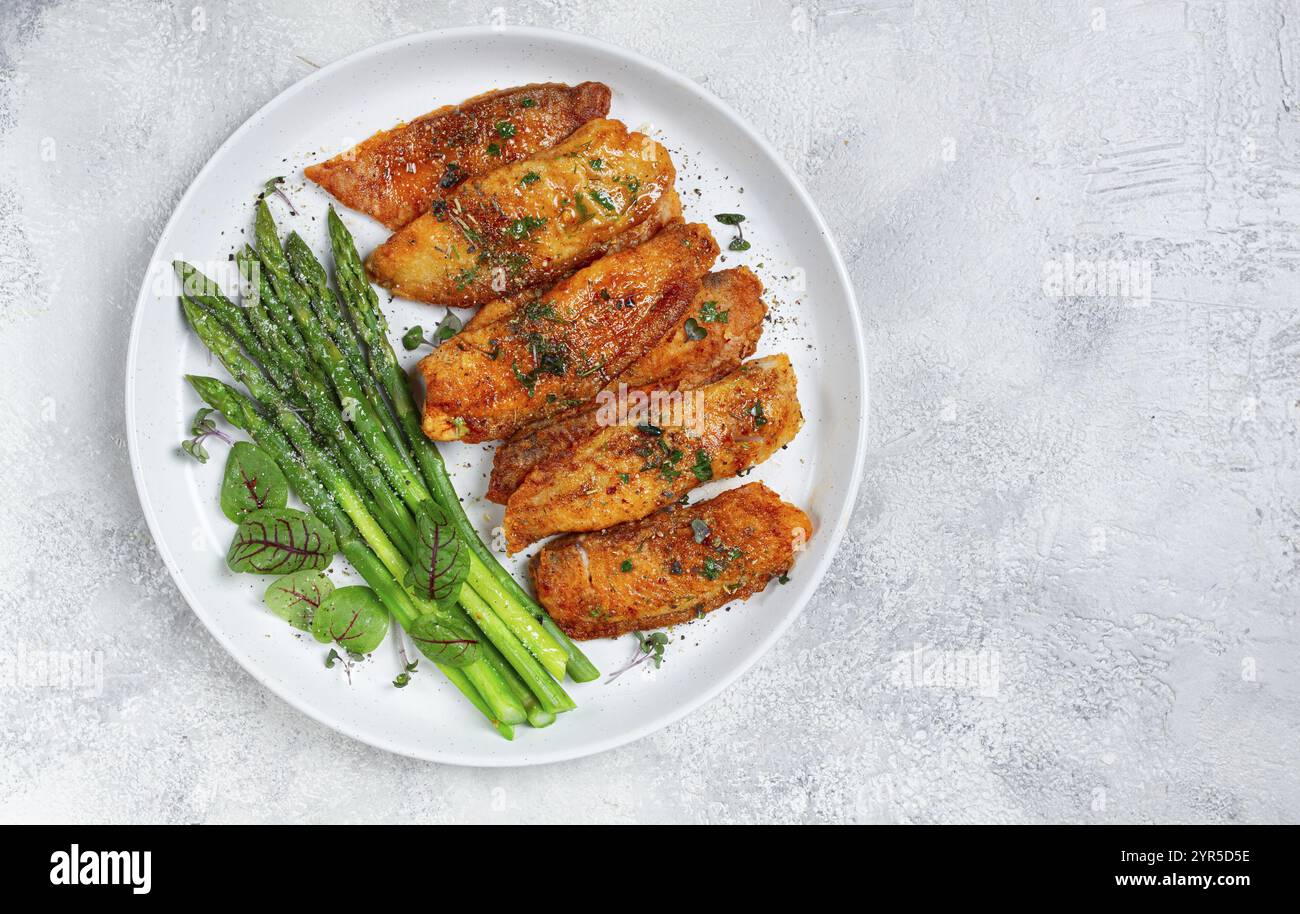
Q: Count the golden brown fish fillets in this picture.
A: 6